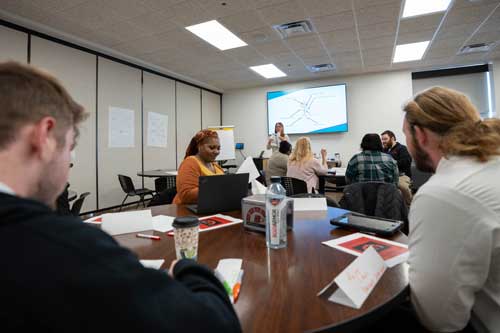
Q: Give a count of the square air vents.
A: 3